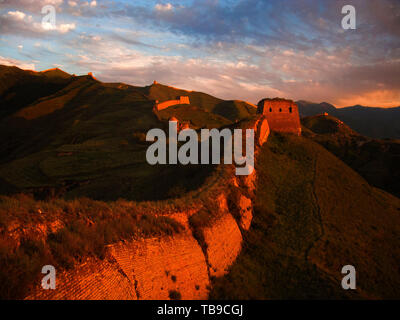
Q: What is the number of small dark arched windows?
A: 3